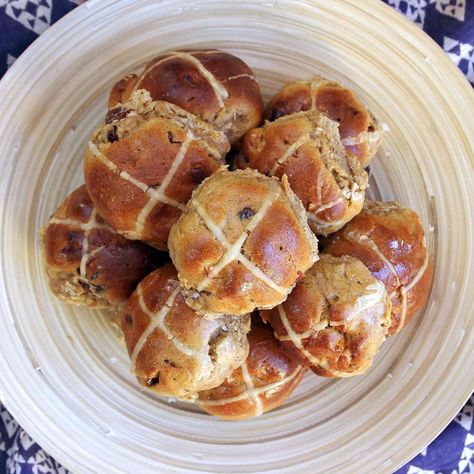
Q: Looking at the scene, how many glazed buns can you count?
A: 10